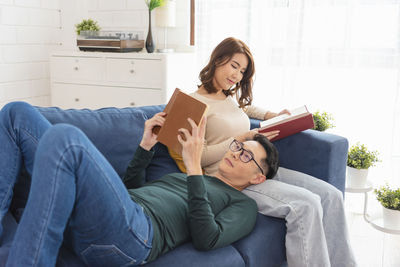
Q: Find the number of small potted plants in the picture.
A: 4